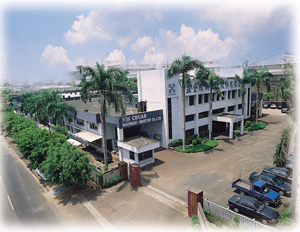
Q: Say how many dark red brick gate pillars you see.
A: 3